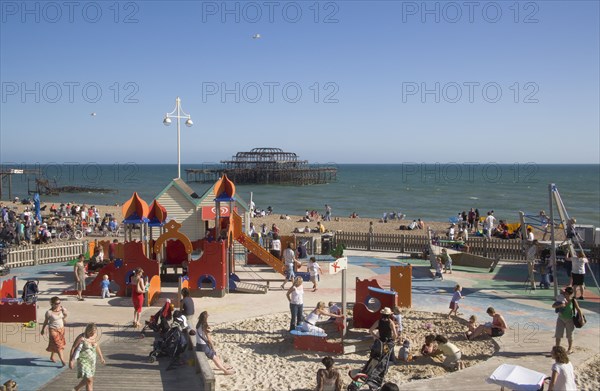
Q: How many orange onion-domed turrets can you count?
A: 3